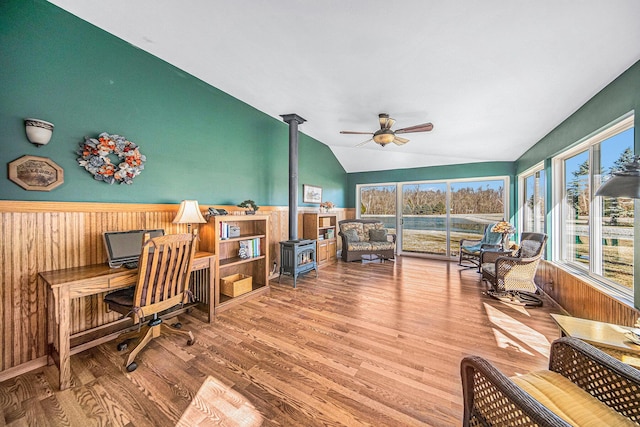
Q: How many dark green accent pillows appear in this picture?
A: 2